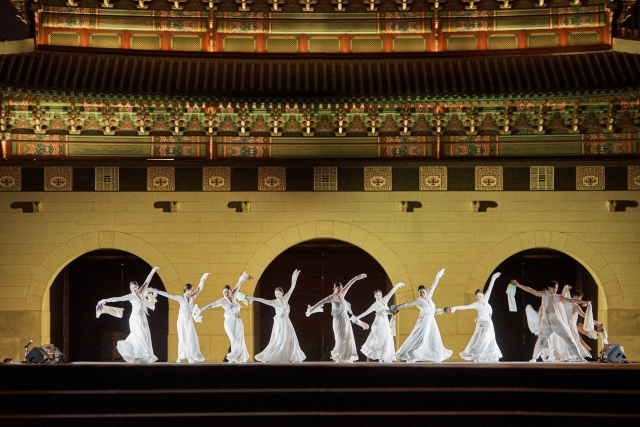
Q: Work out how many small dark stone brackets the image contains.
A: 6